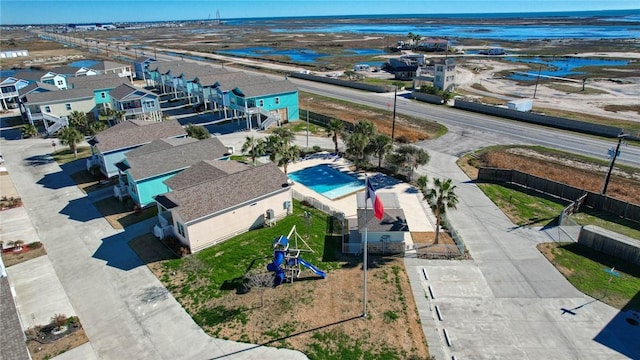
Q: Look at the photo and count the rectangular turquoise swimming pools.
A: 1